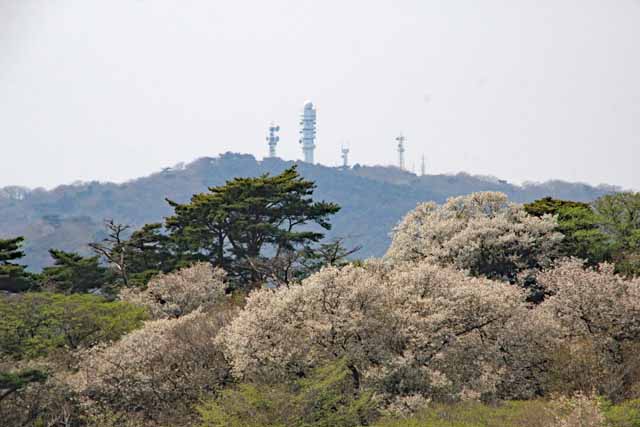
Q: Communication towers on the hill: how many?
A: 5